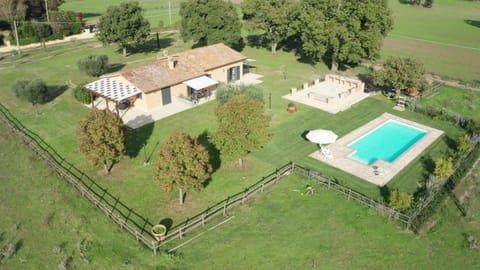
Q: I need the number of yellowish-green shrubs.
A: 3